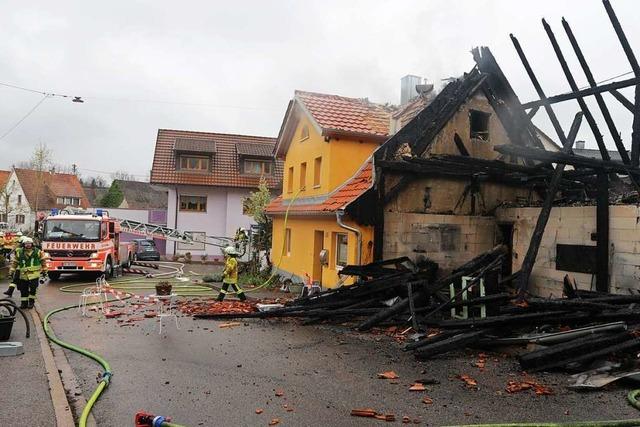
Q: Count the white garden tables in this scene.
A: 1